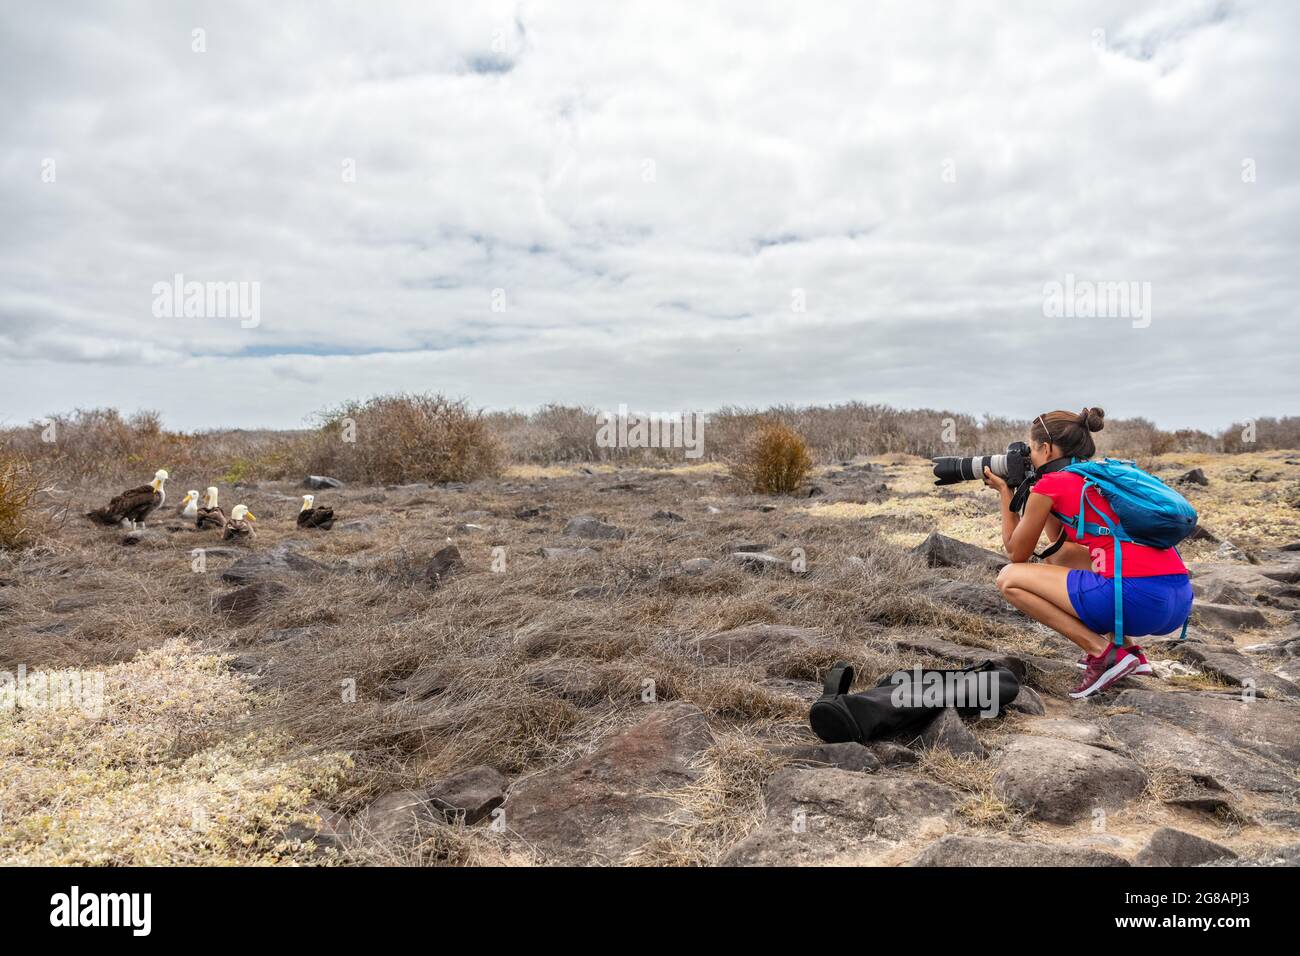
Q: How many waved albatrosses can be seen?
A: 5